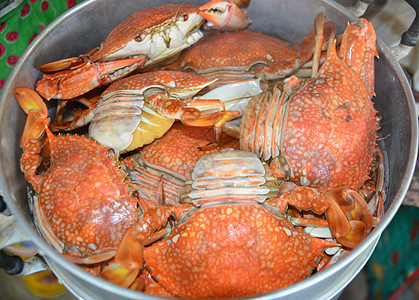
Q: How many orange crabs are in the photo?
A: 7